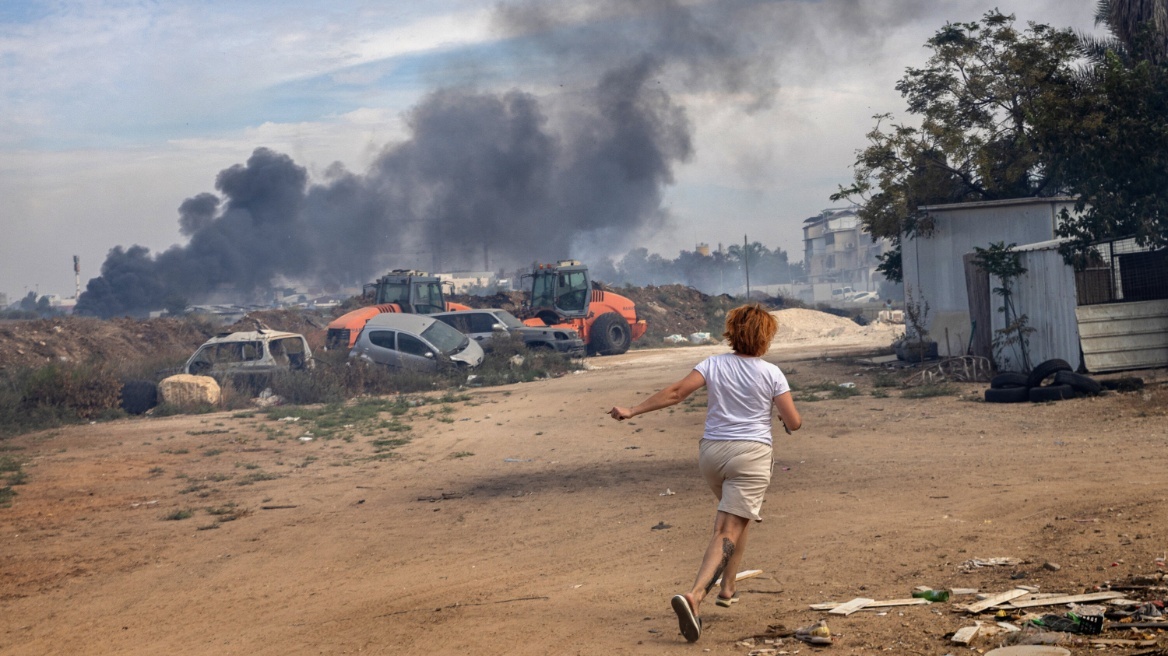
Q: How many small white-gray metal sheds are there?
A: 2